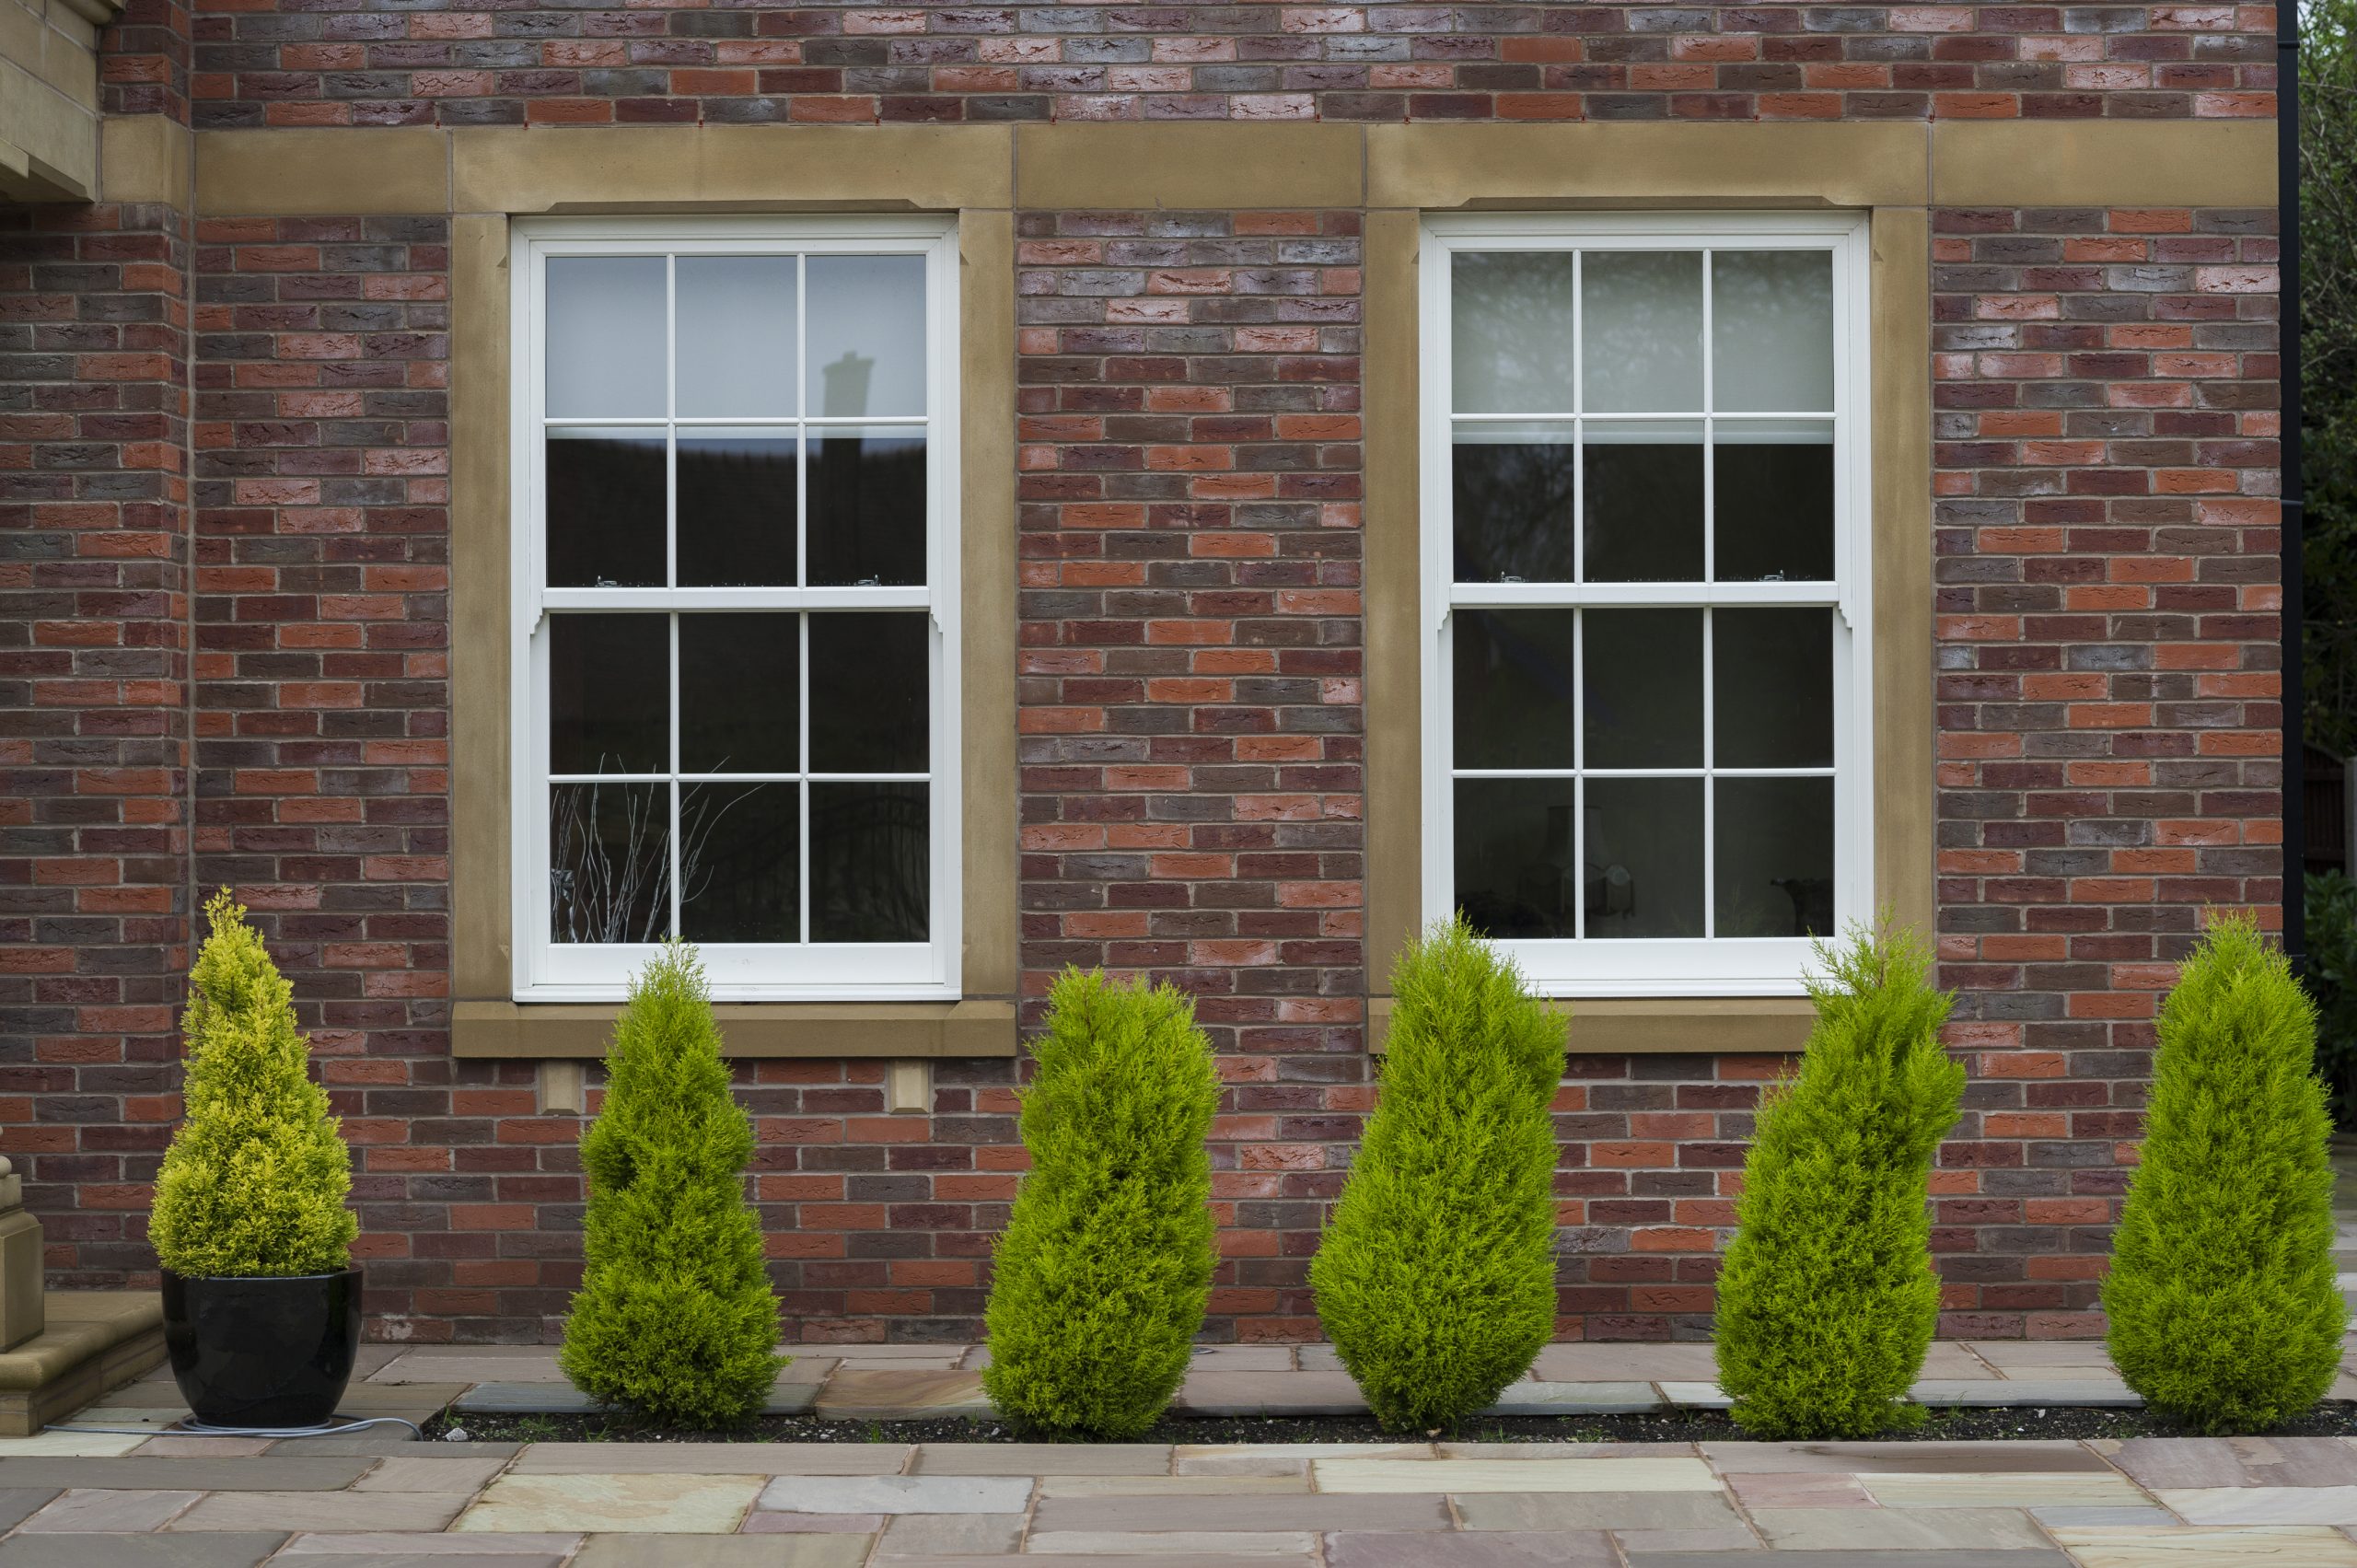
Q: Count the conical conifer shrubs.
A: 6